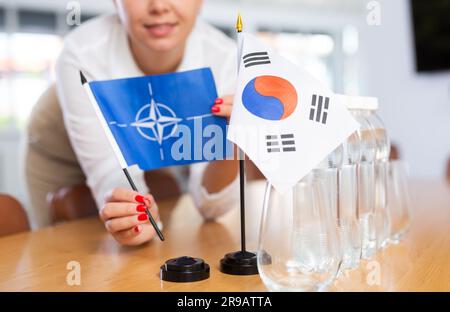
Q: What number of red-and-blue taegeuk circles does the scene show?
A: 1